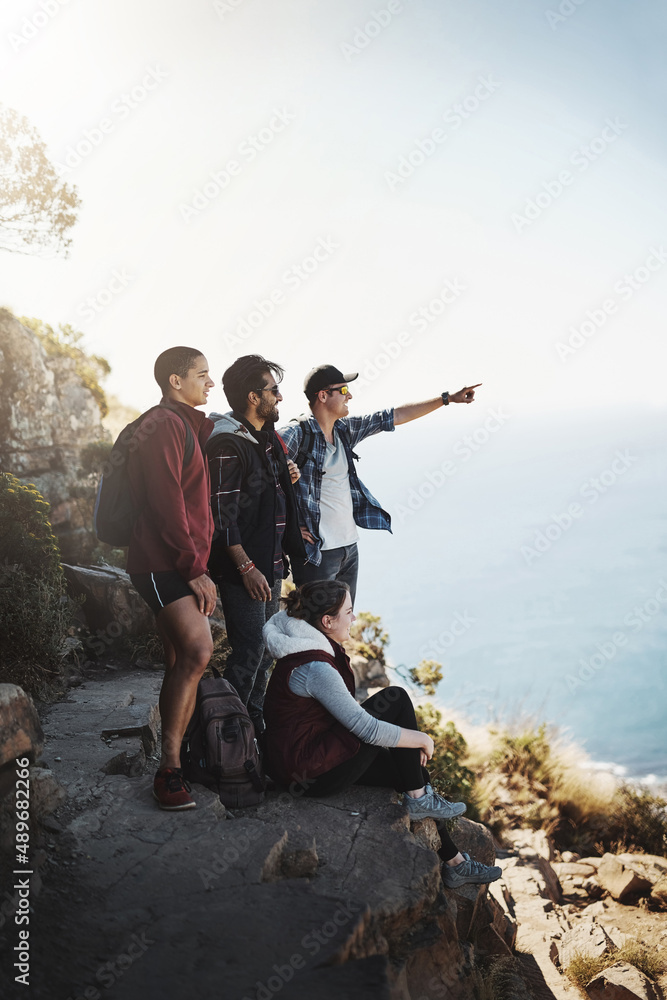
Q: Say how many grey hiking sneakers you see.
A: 2